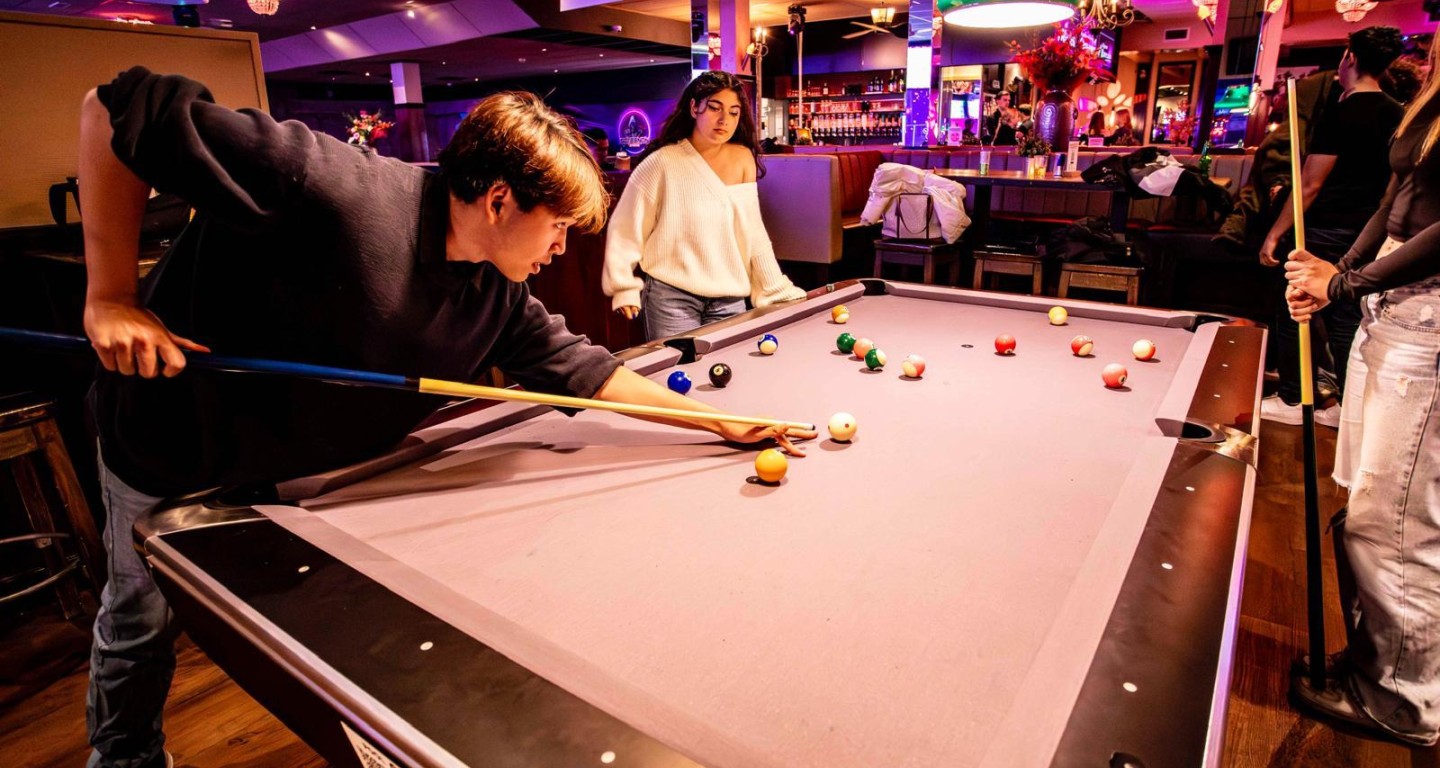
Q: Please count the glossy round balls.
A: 15